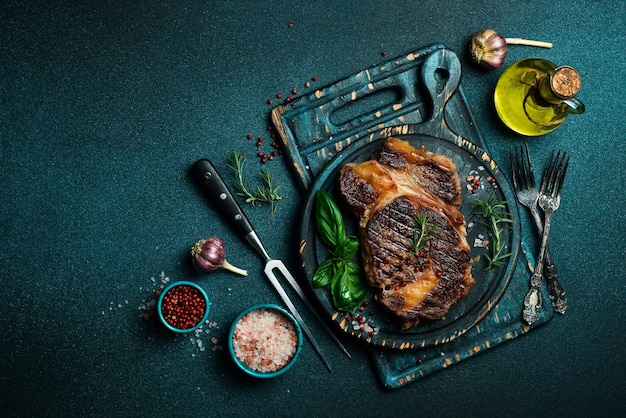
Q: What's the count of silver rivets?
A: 3